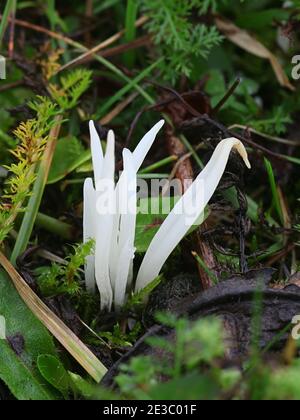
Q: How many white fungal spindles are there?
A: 6